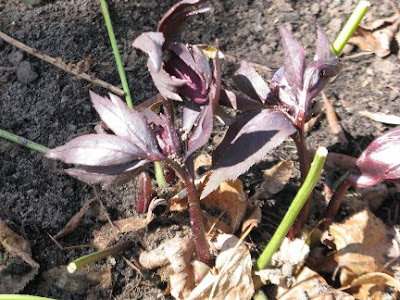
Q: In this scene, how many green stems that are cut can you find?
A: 3